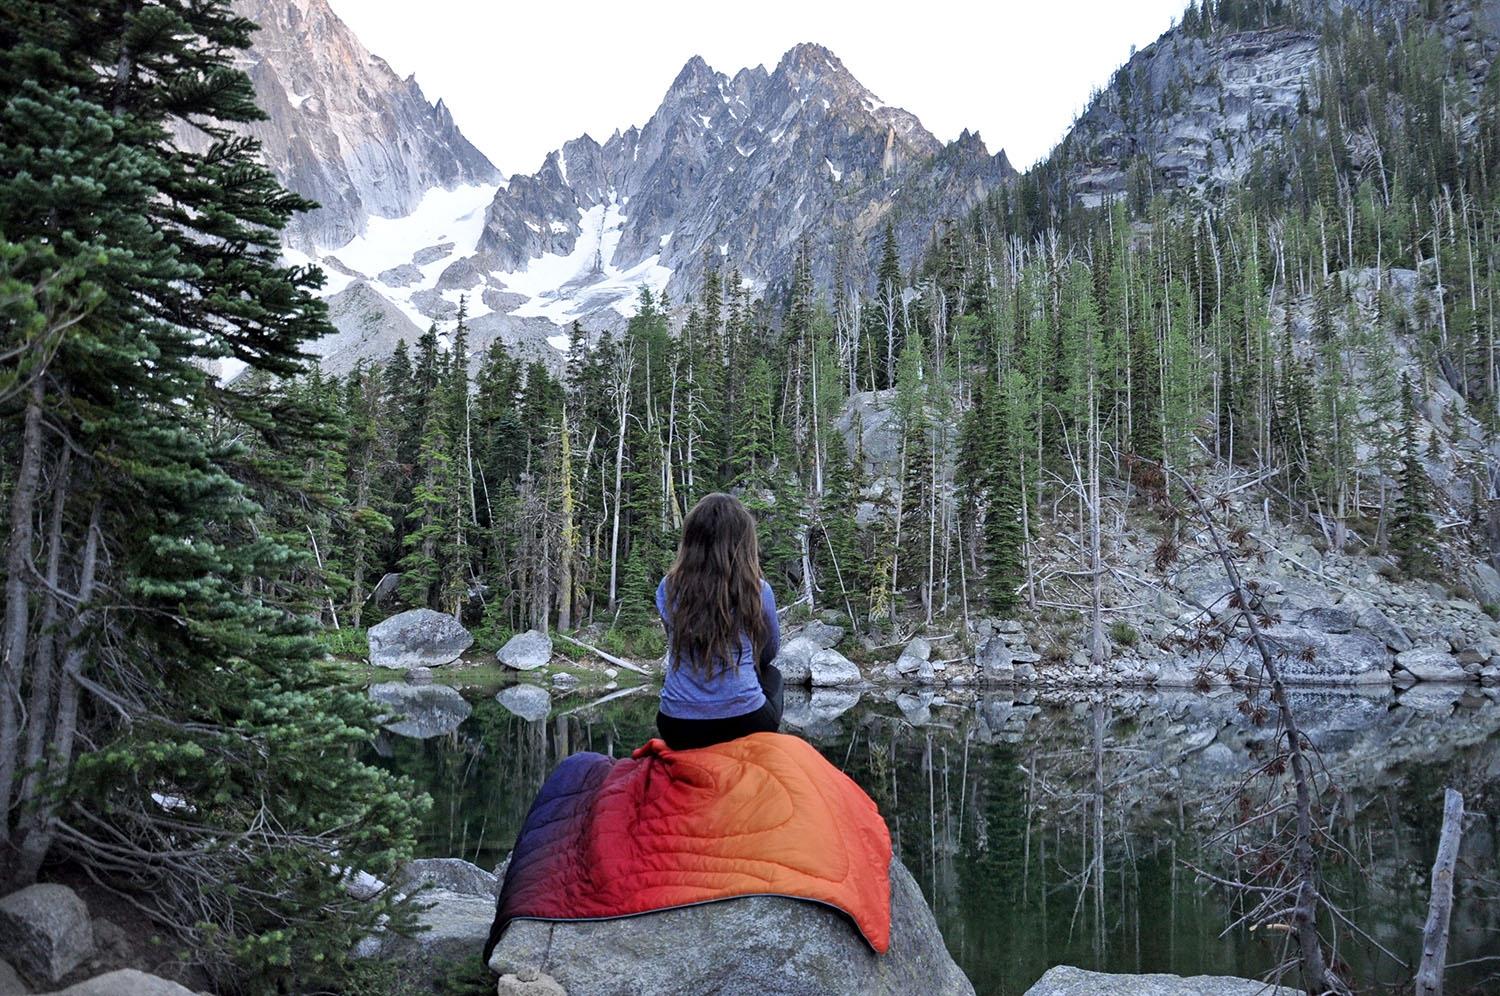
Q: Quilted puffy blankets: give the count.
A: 1